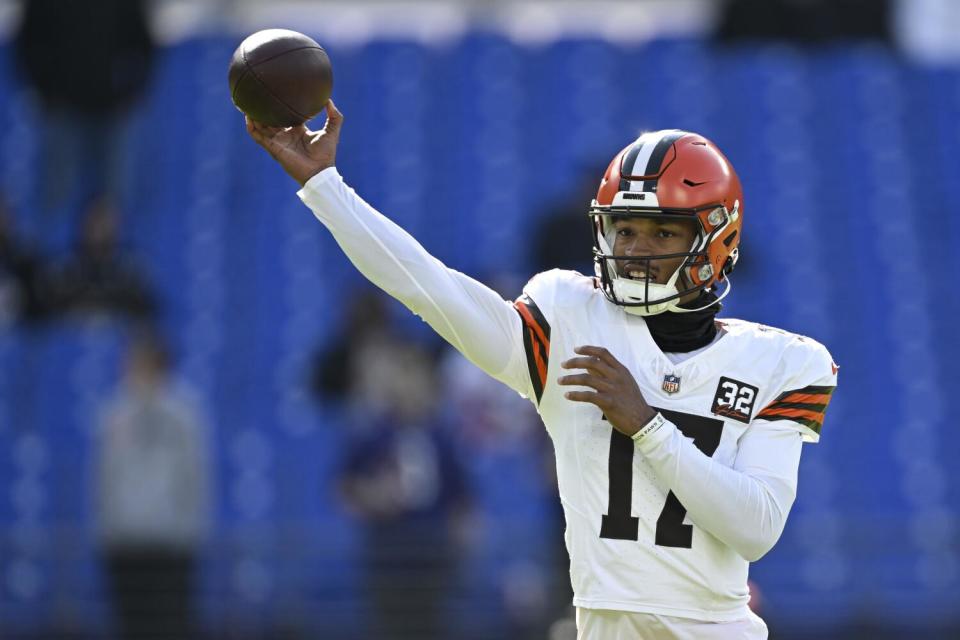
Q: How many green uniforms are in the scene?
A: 0